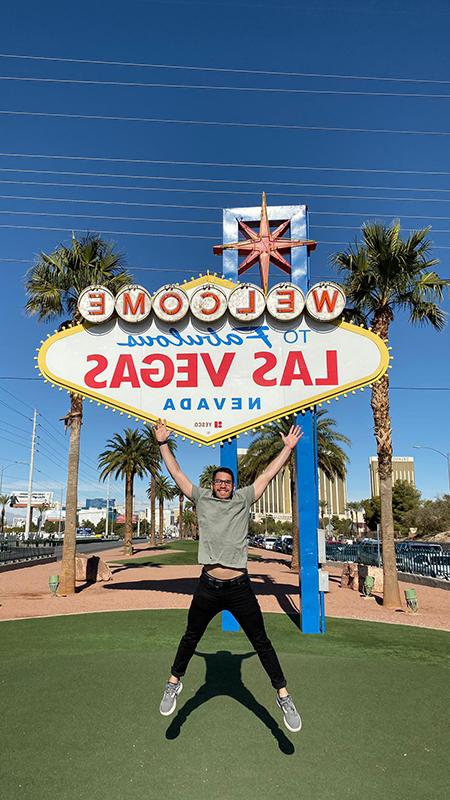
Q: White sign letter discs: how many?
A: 7